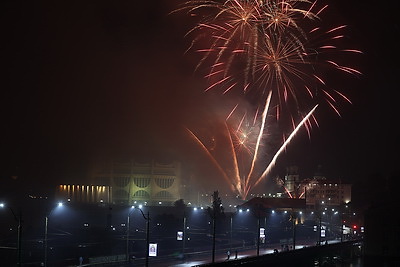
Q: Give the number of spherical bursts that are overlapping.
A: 3